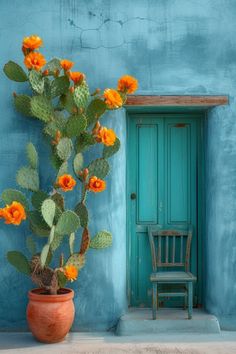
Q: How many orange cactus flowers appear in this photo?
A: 11